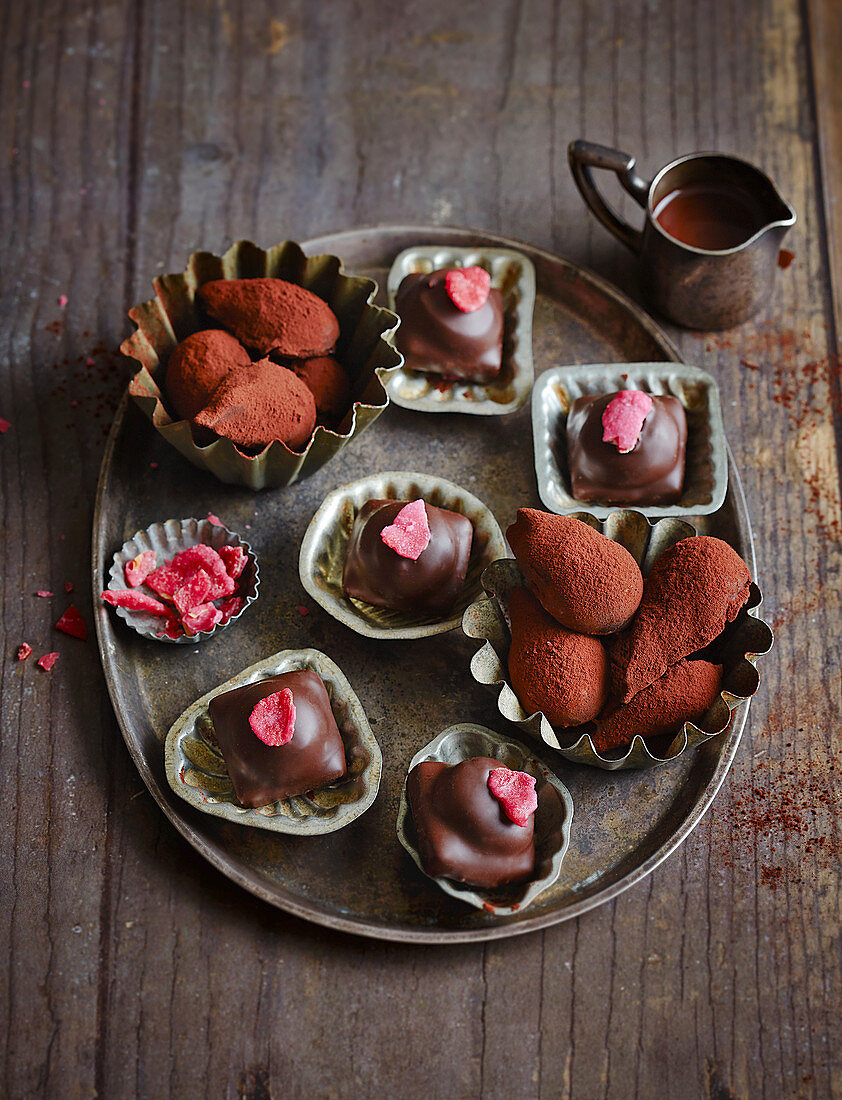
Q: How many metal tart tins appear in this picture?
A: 8